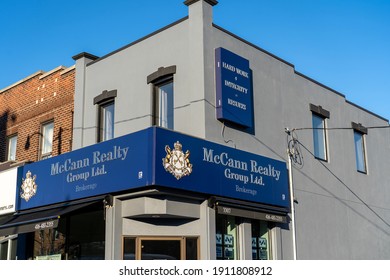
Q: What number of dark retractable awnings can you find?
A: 2